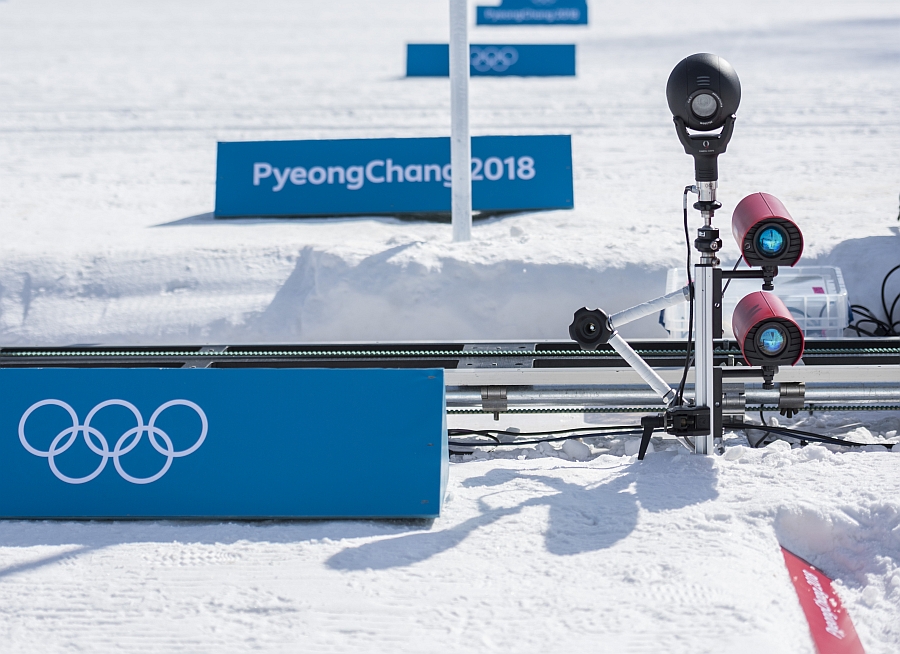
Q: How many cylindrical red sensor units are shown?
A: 2